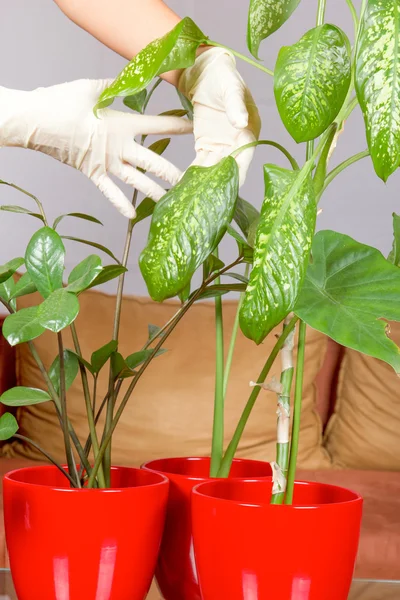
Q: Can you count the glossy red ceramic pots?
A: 3